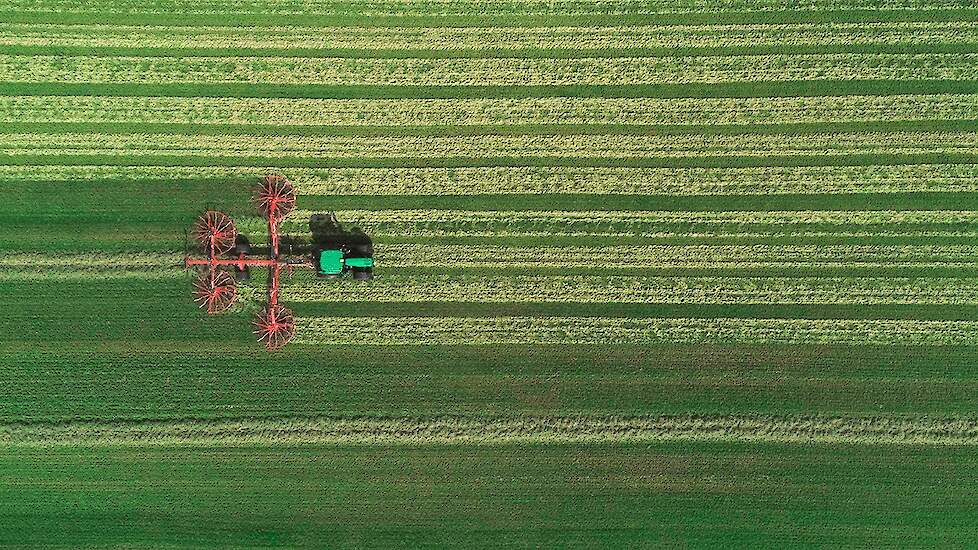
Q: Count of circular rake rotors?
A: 4